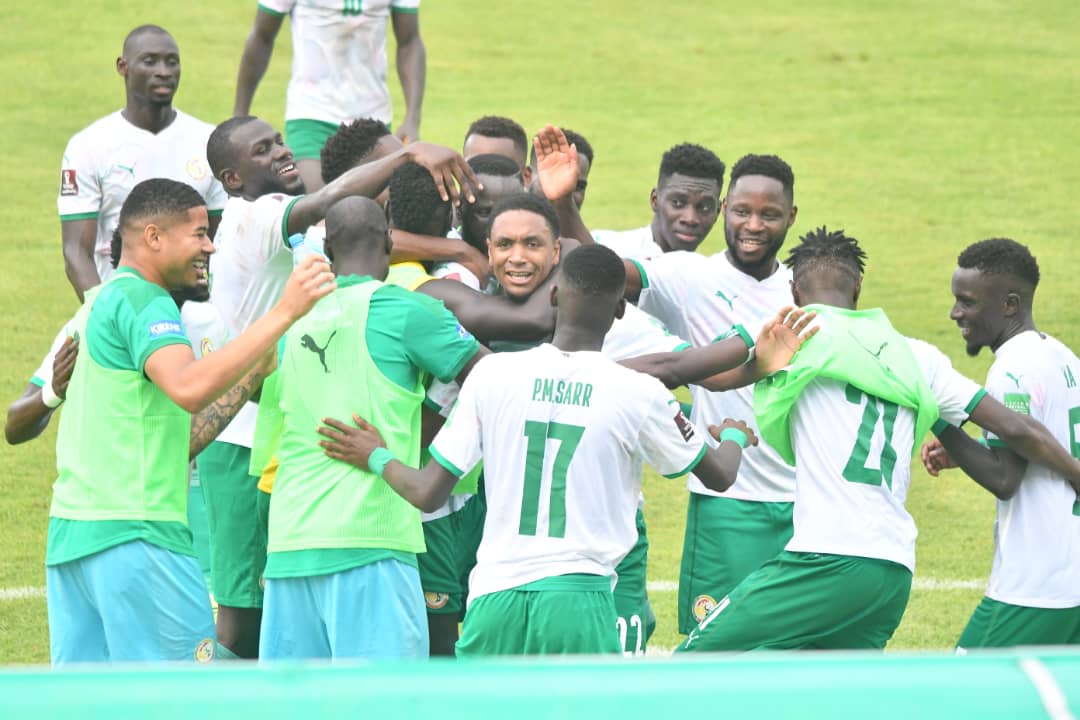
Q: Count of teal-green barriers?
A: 1